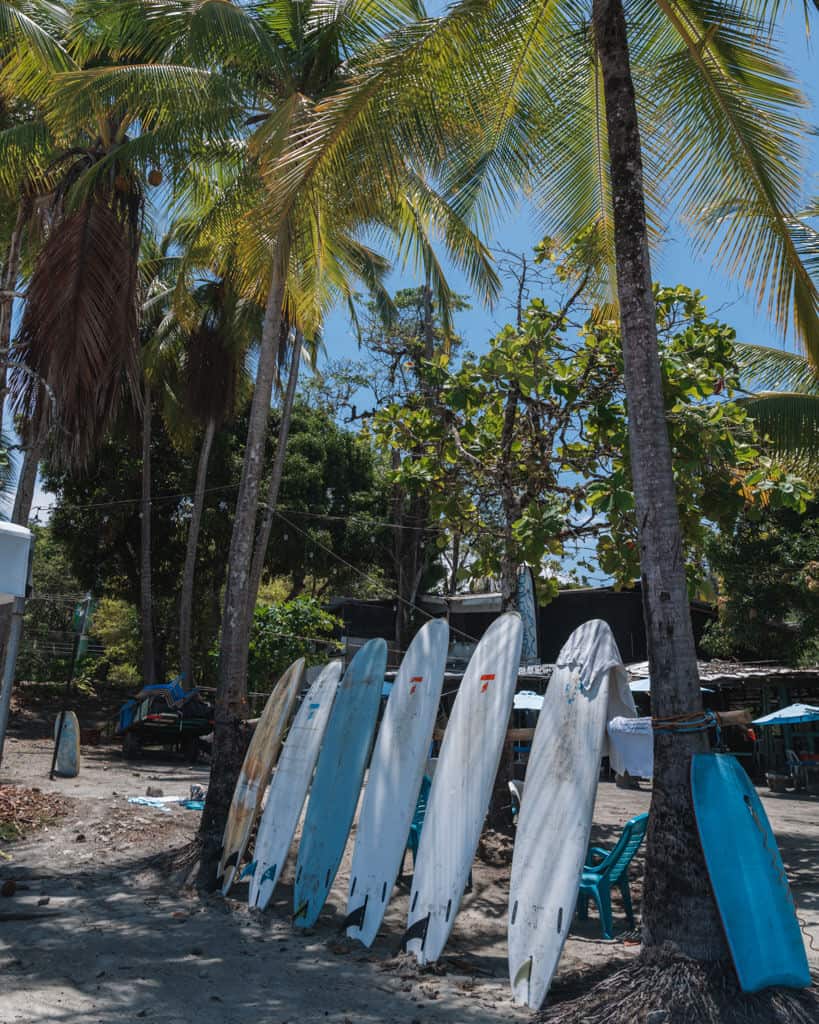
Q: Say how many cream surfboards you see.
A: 1